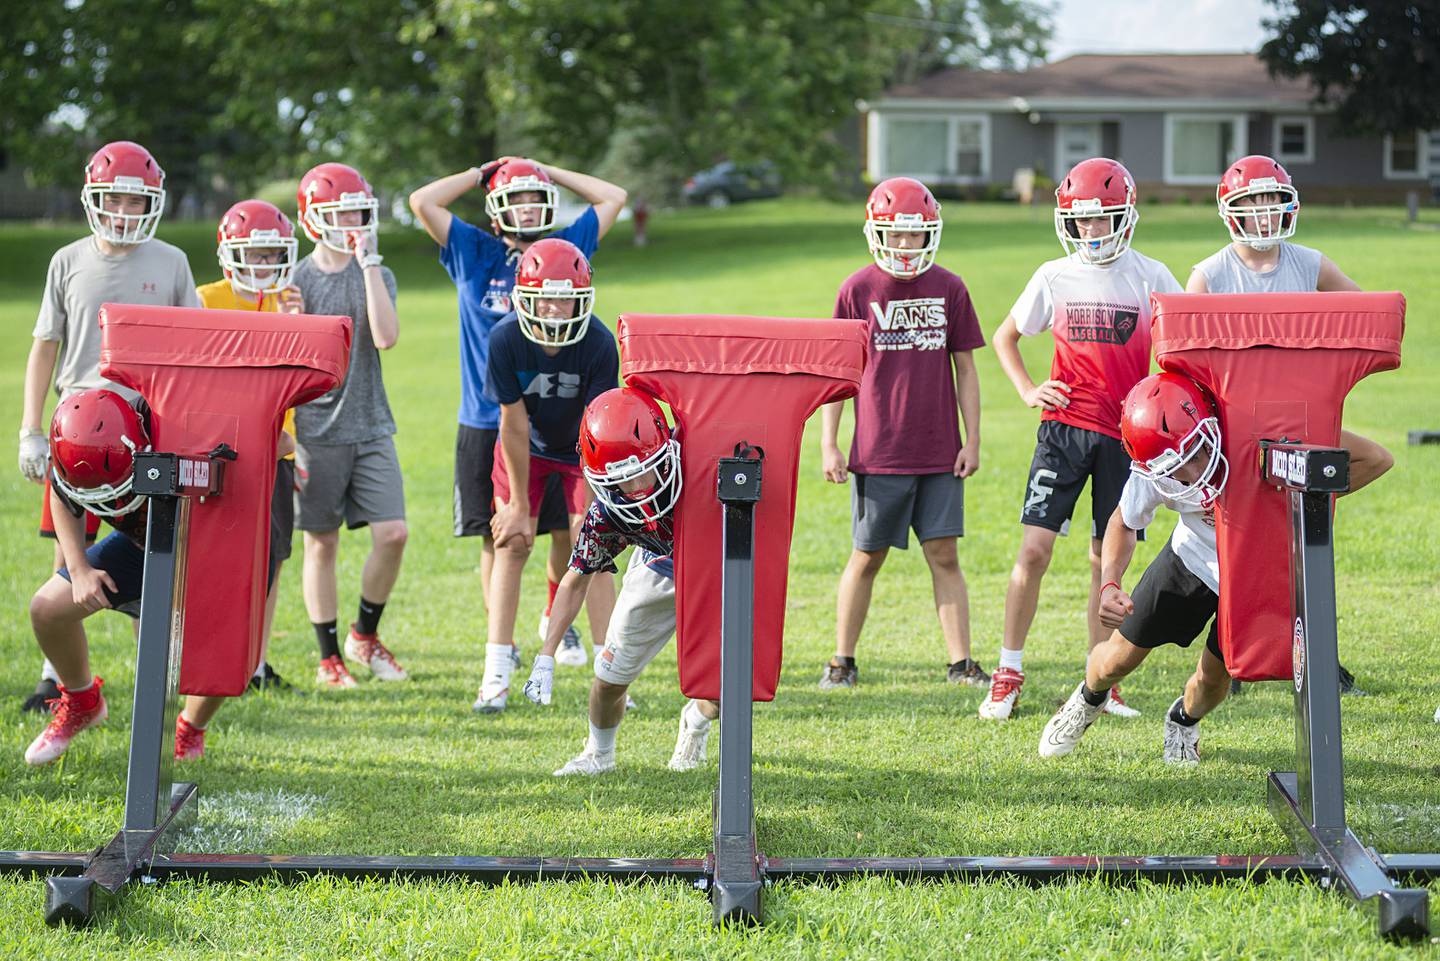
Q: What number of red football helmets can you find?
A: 11